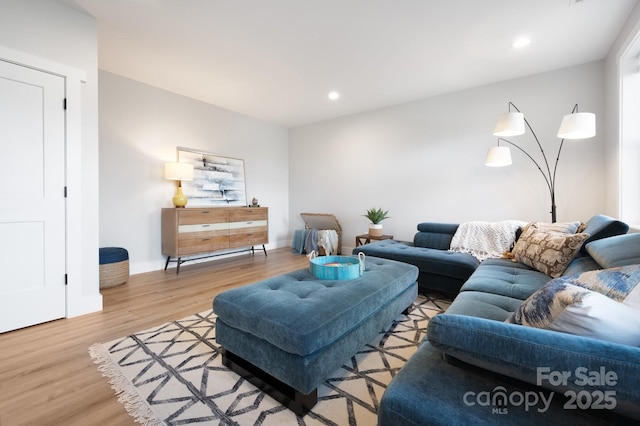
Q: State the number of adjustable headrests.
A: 3